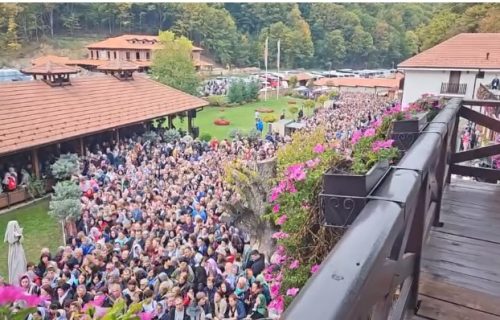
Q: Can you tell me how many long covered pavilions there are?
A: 1